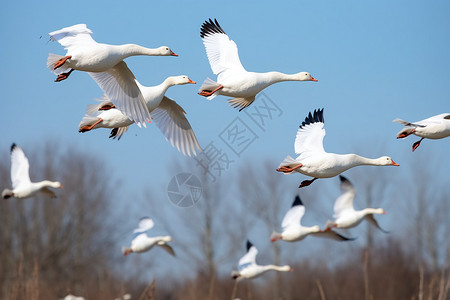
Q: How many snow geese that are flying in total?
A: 10